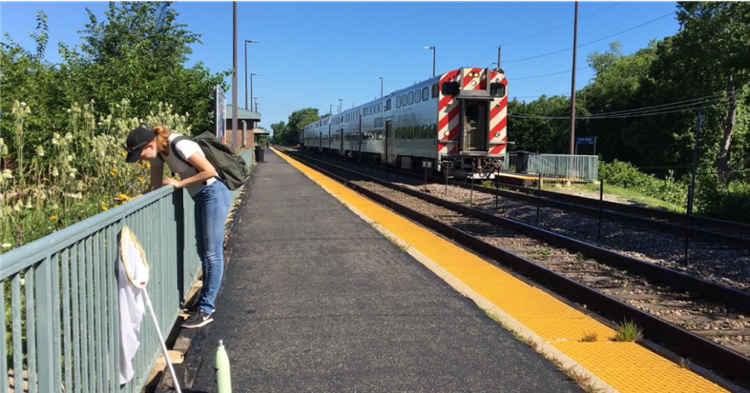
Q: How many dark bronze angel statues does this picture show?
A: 0